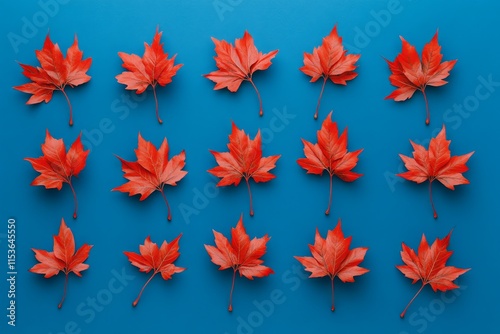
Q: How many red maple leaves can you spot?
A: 15